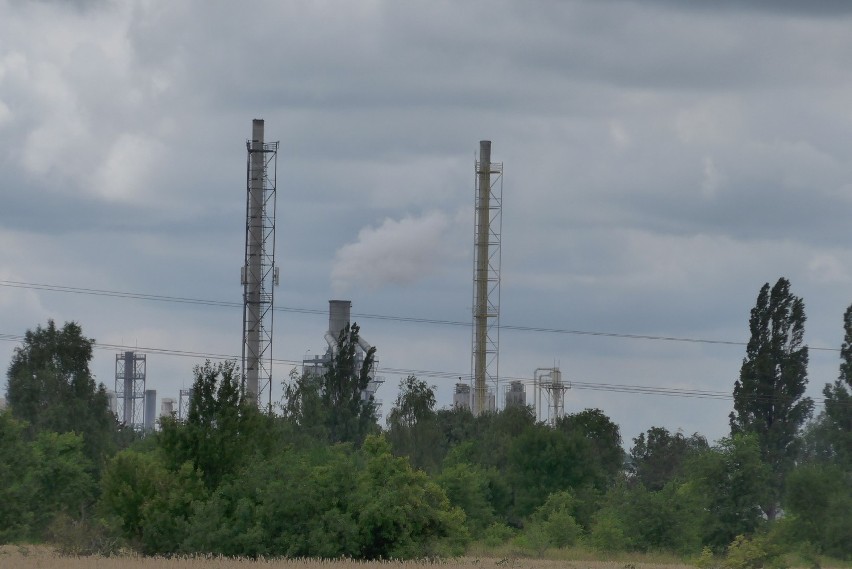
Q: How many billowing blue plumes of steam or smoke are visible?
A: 0